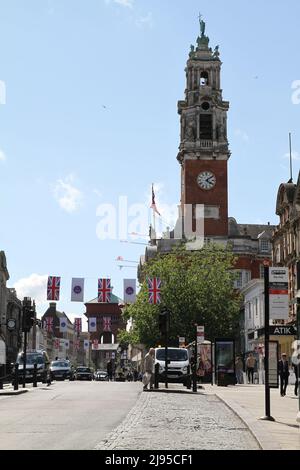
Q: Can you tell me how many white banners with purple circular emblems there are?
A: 6